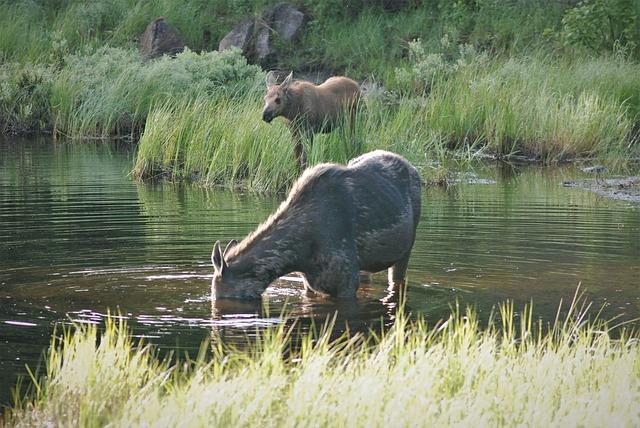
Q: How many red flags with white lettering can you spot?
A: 0